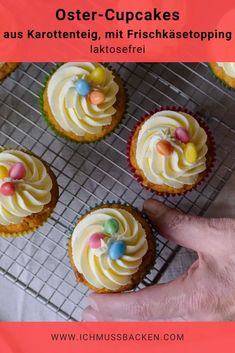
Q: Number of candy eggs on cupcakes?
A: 12